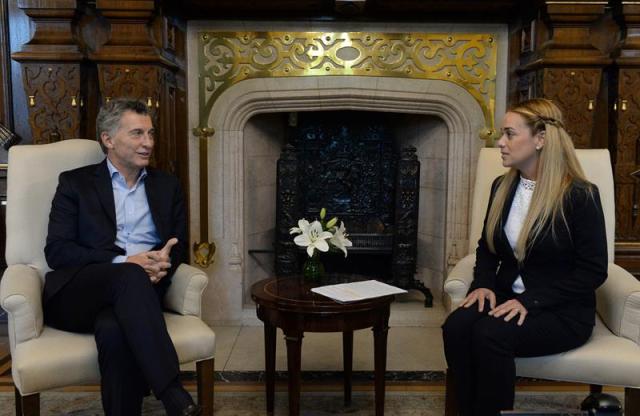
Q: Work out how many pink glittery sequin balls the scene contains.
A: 0